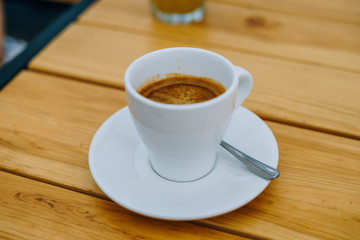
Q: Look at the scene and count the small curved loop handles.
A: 1